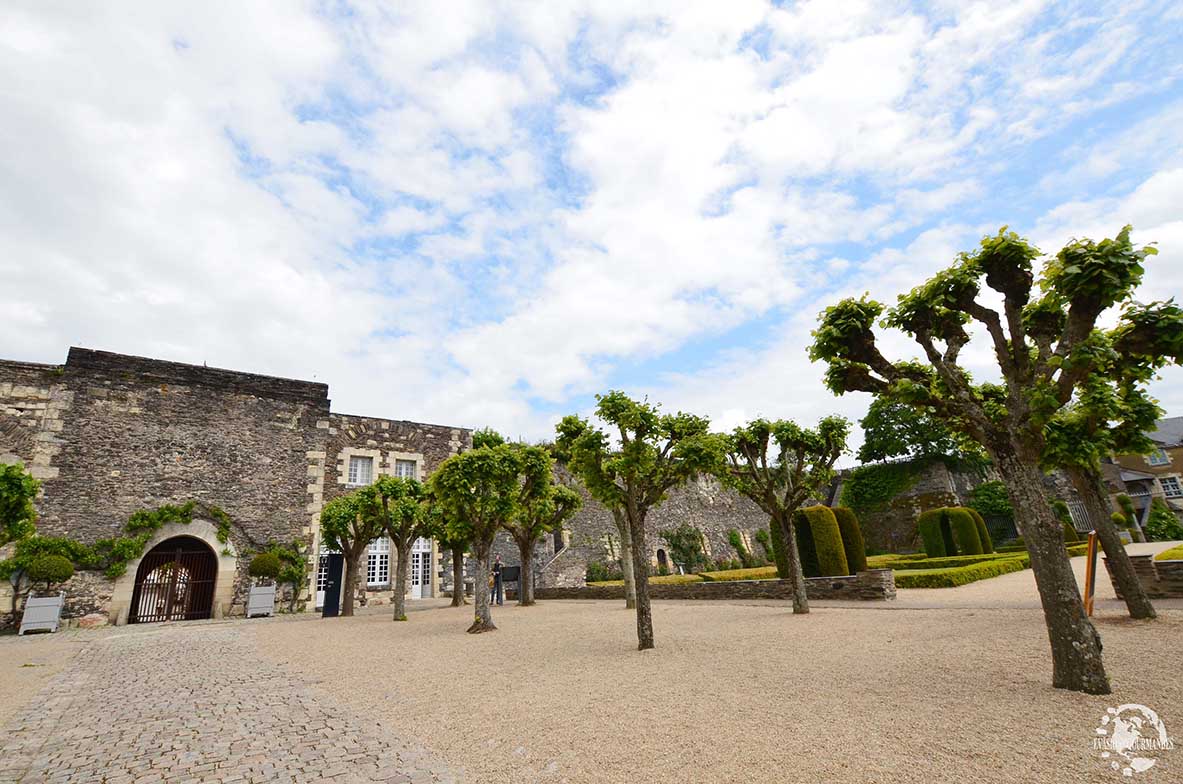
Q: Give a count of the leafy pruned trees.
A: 10